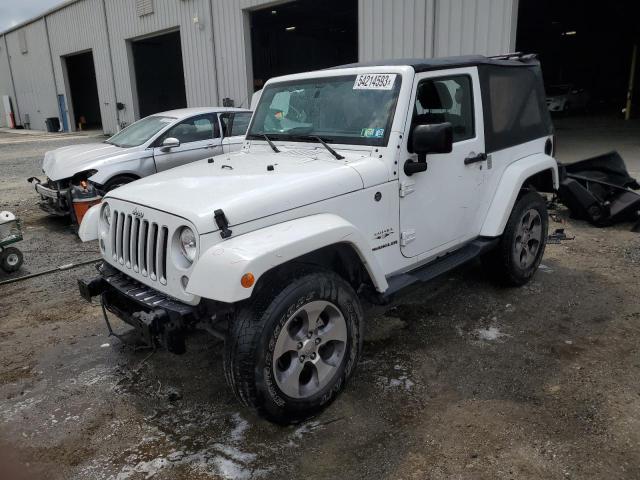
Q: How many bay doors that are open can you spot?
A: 4